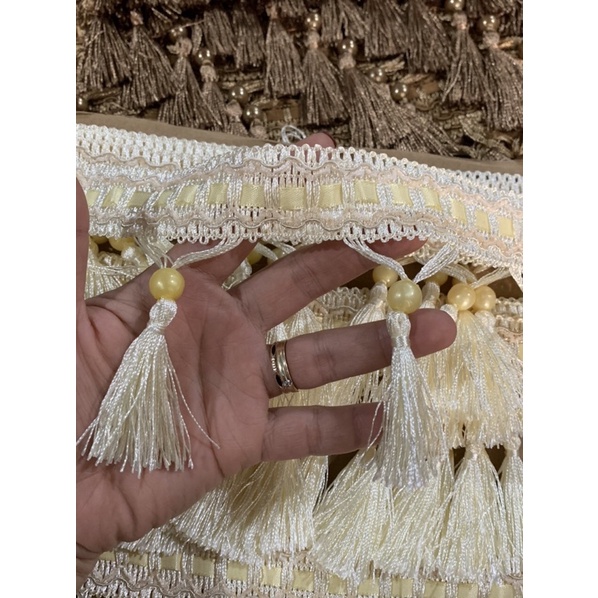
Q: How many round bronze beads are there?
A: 11